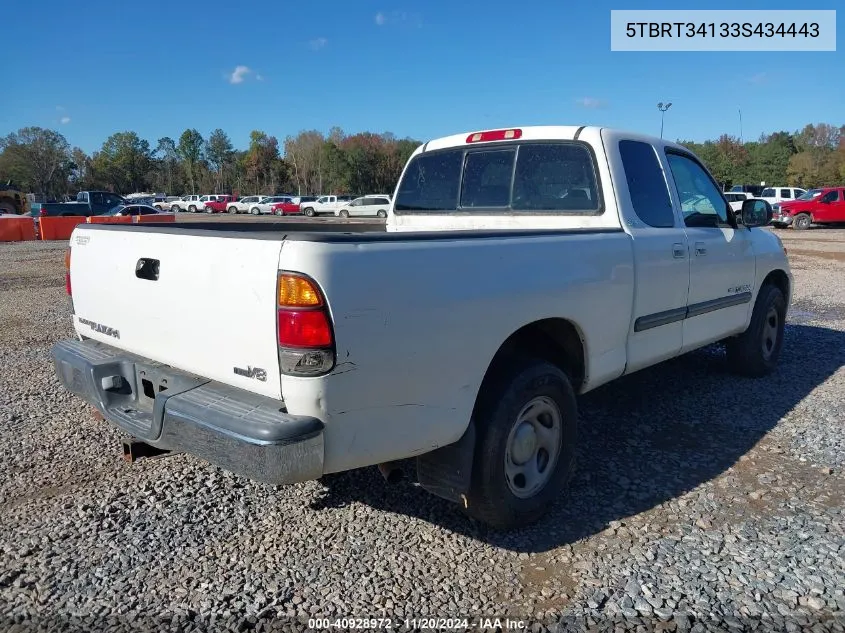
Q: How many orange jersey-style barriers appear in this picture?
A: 4